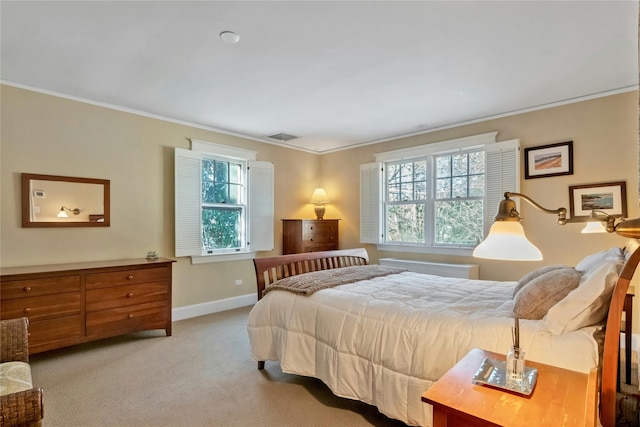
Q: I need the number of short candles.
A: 0